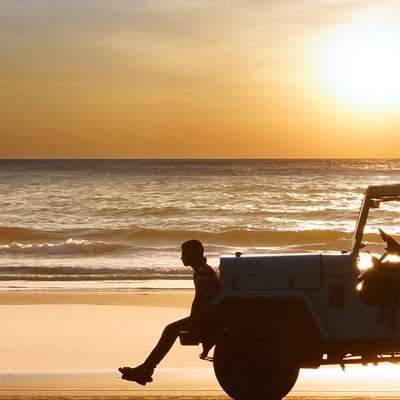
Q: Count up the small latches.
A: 2